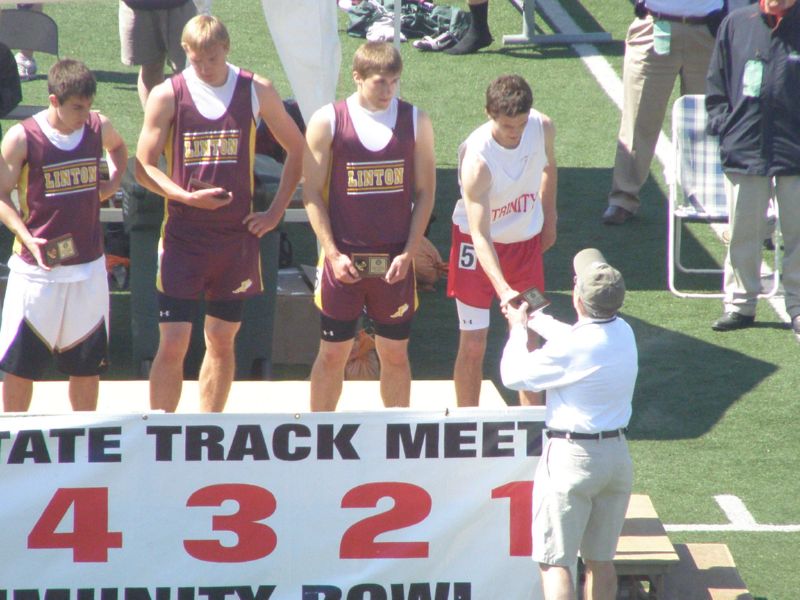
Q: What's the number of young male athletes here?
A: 4